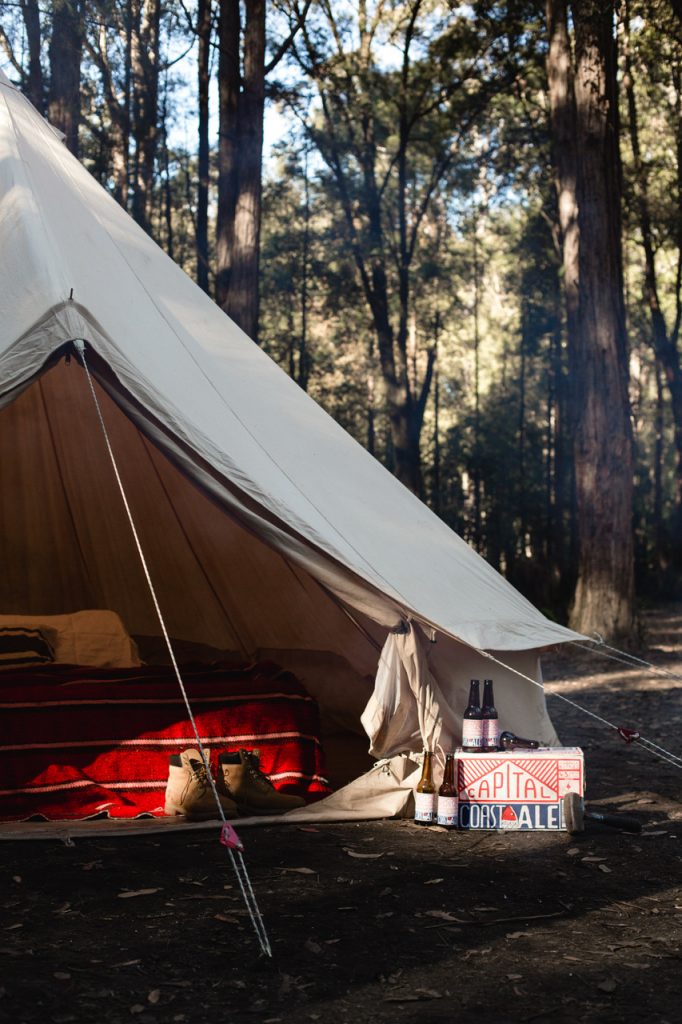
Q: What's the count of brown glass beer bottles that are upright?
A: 4